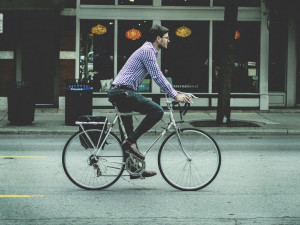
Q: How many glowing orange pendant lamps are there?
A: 4